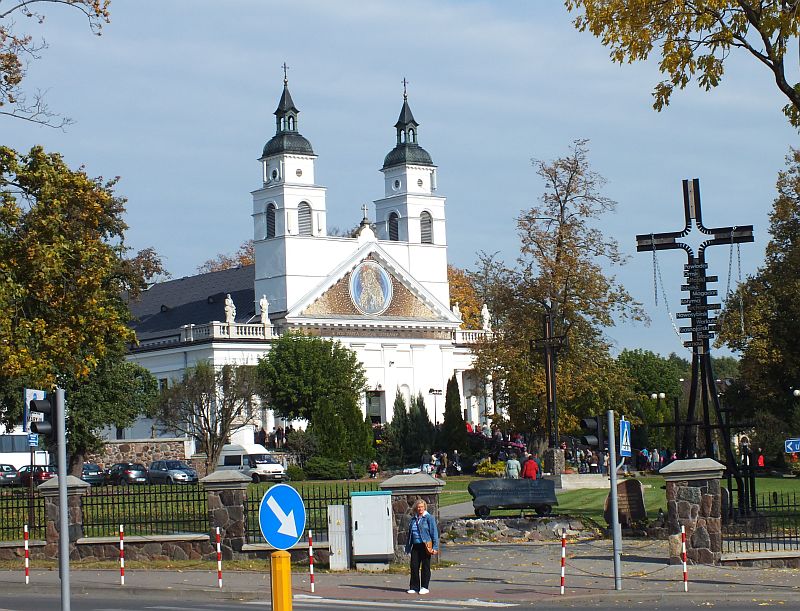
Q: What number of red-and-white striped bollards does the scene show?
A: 6